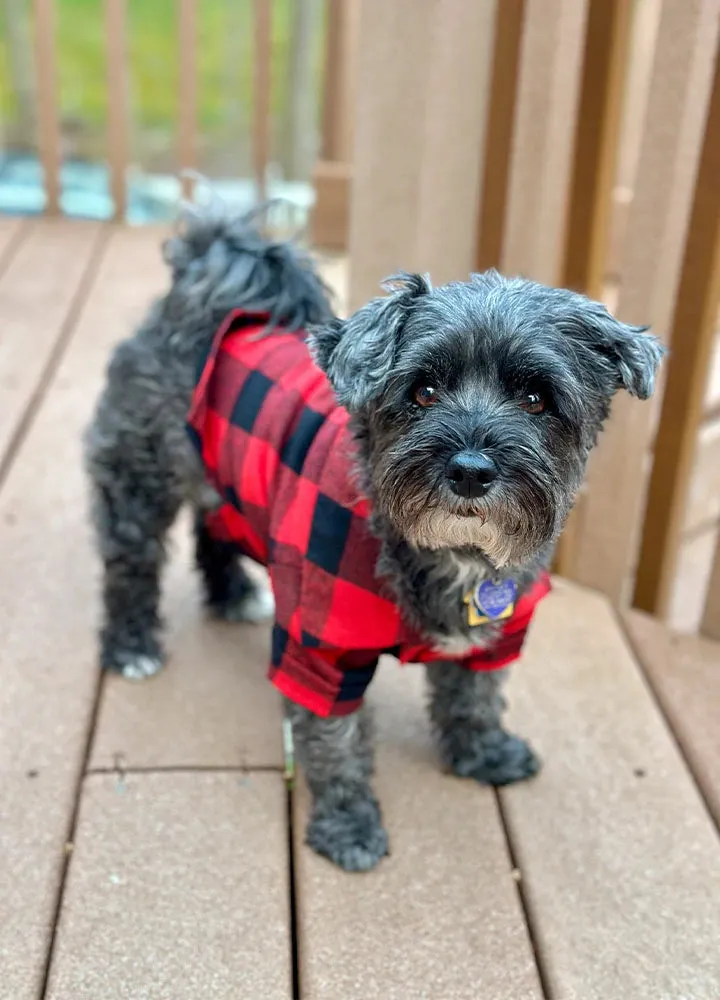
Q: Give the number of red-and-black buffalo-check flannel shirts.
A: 1